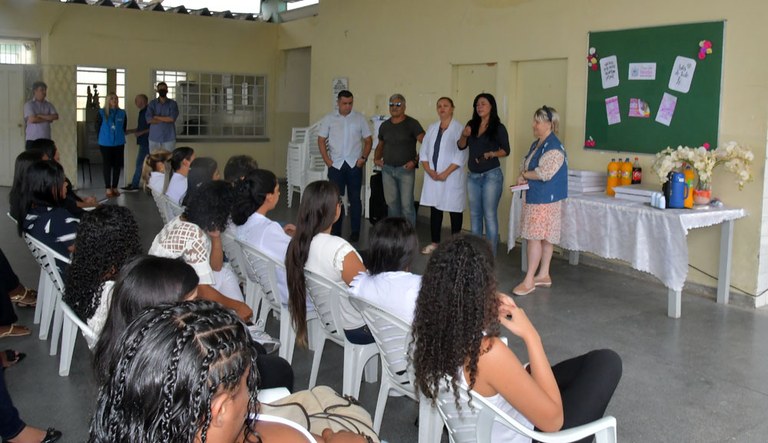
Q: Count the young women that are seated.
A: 15